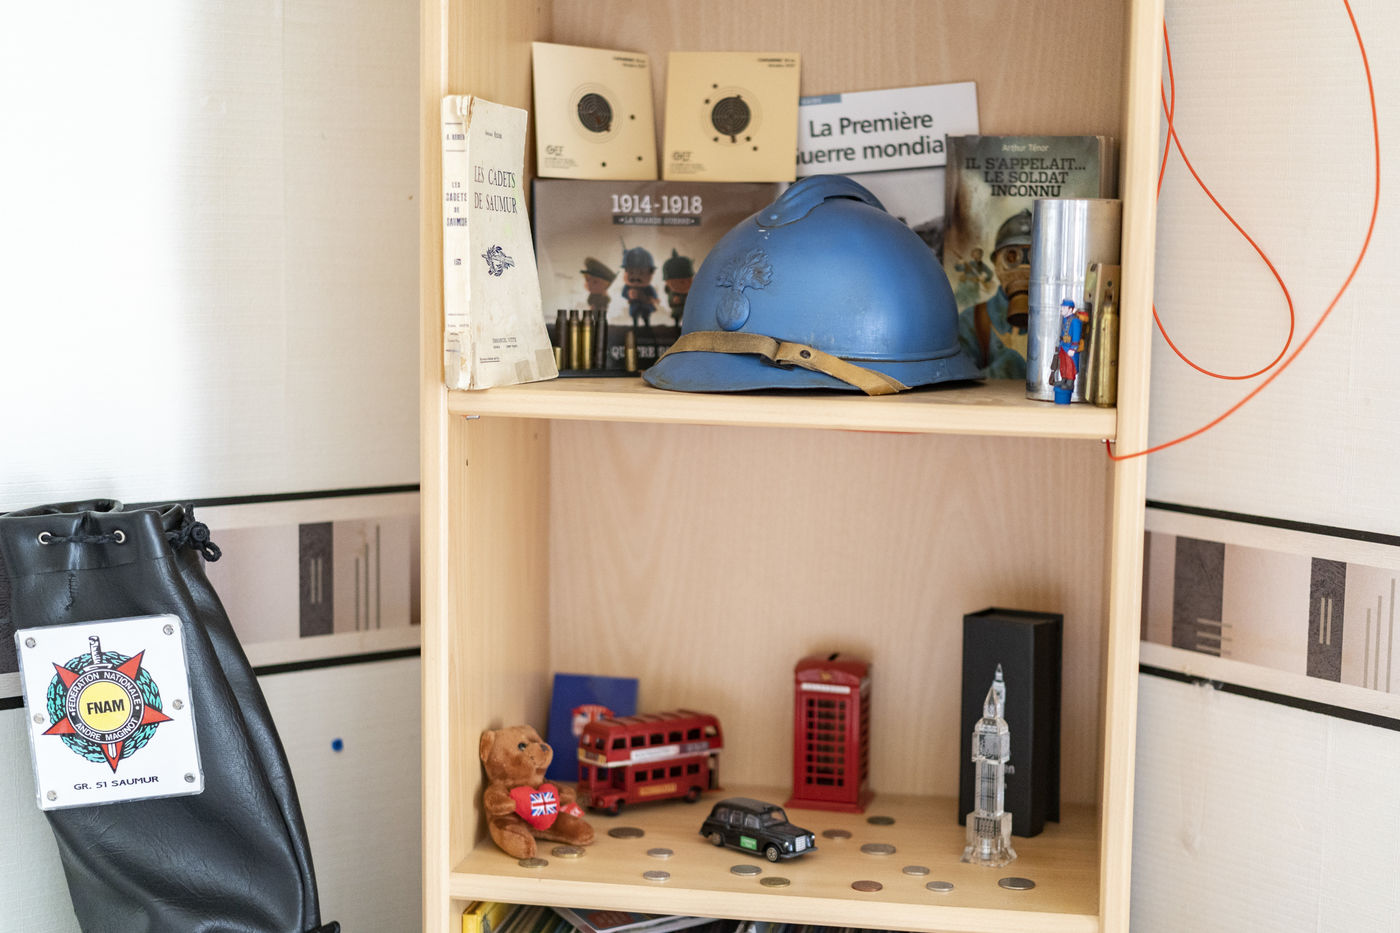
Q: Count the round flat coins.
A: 14